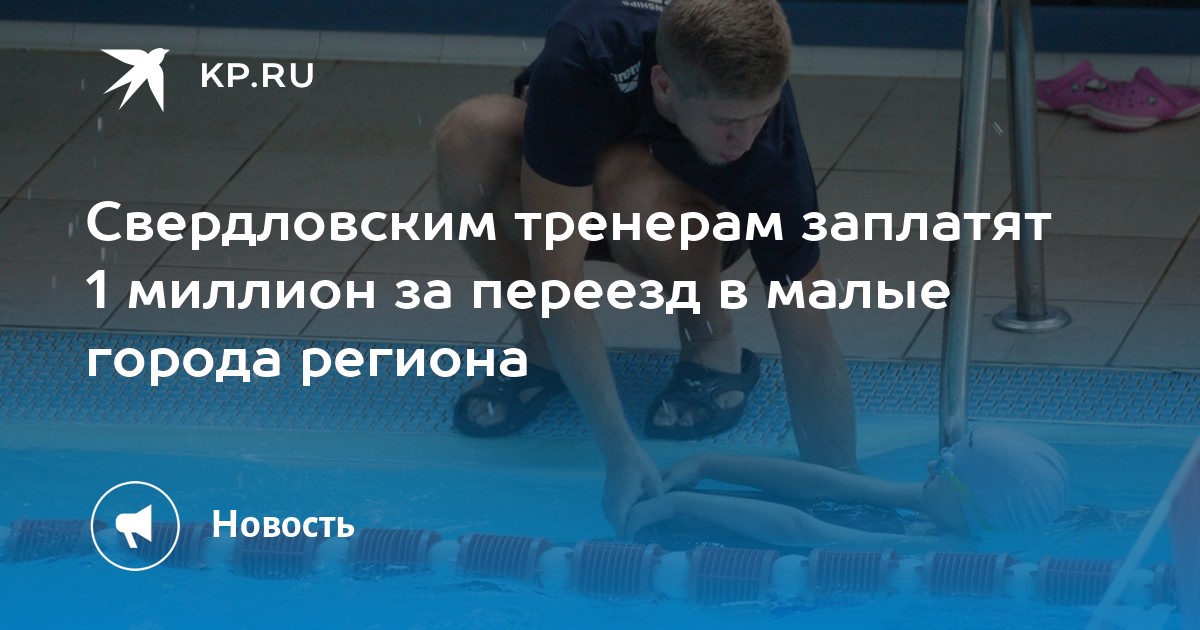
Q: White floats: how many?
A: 11